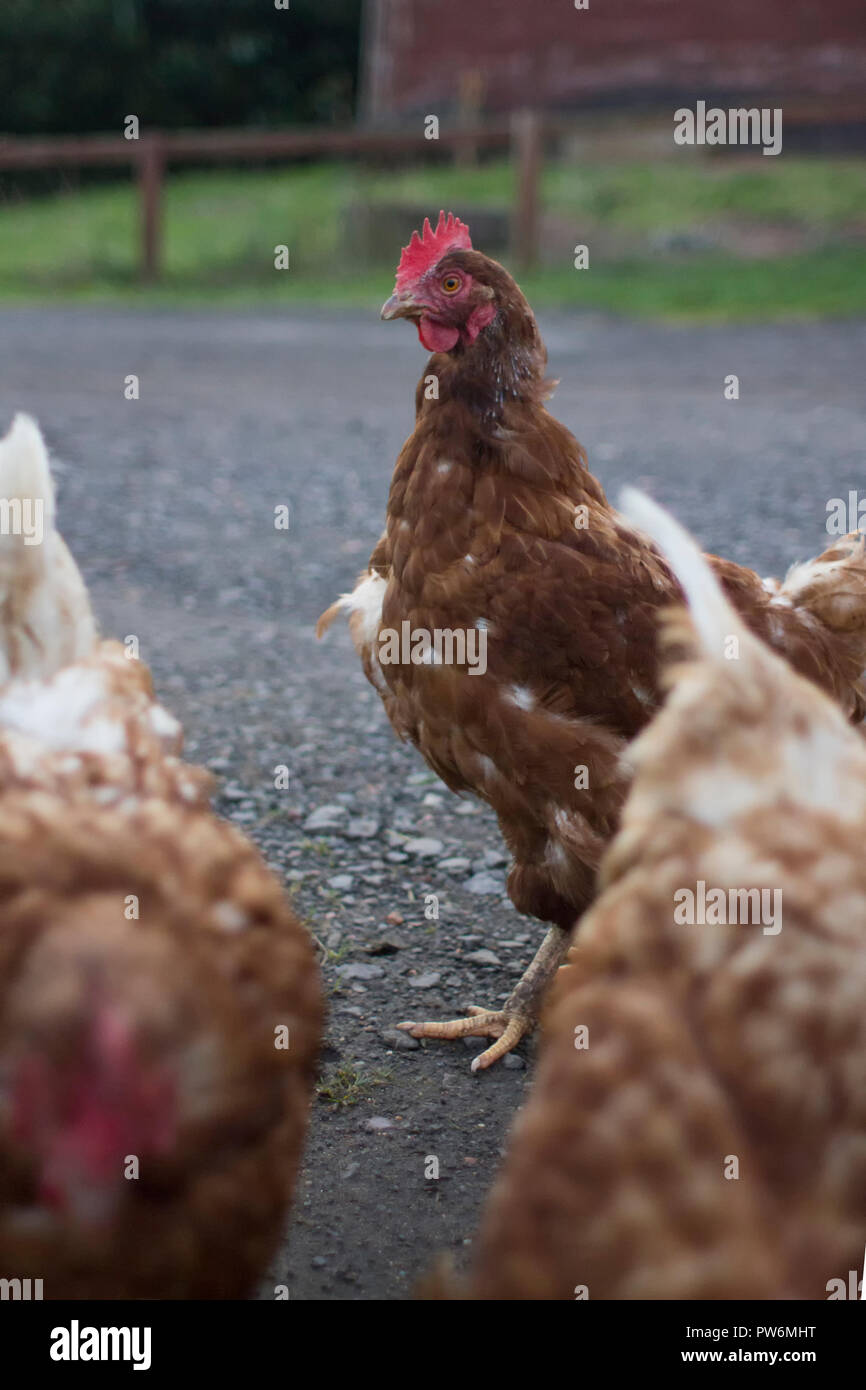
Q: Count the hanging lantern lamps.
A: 0